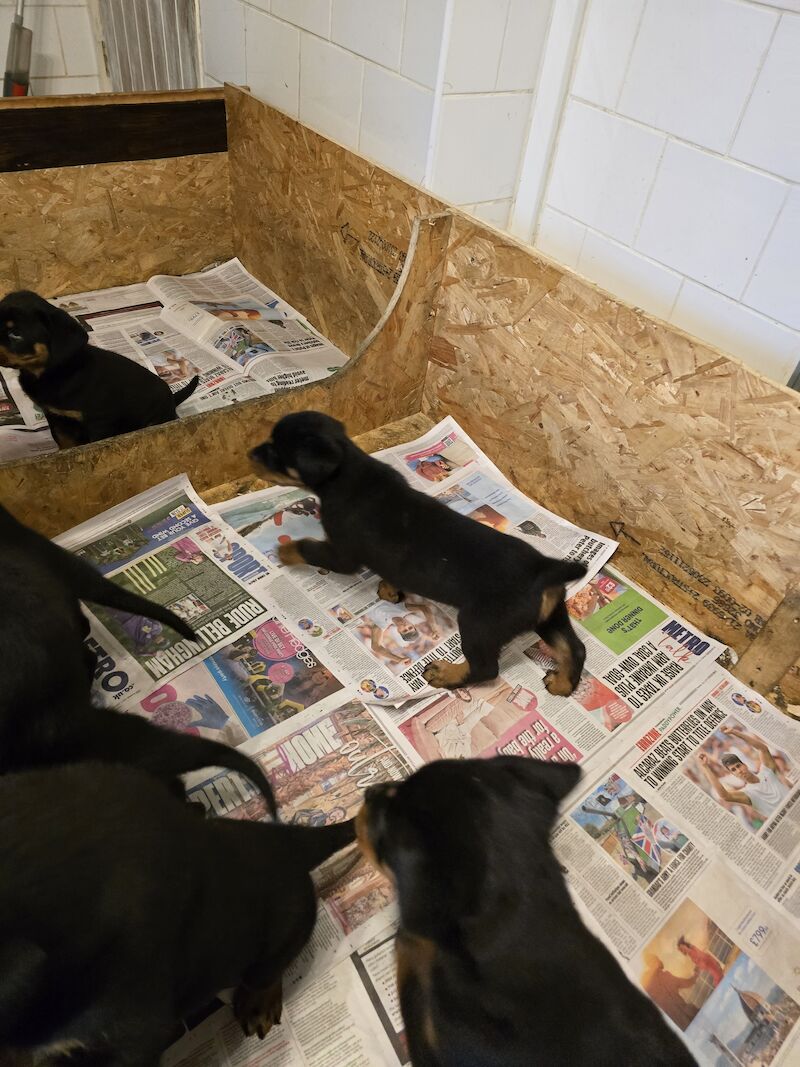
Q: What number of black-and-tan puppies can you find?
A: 6